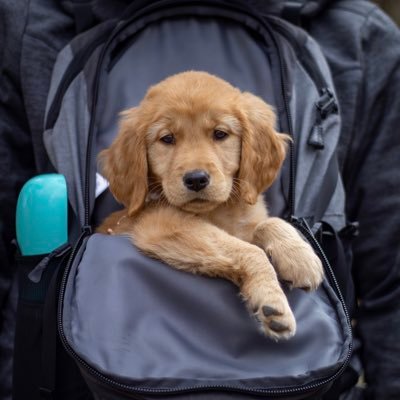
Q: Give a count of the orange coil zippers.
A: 0